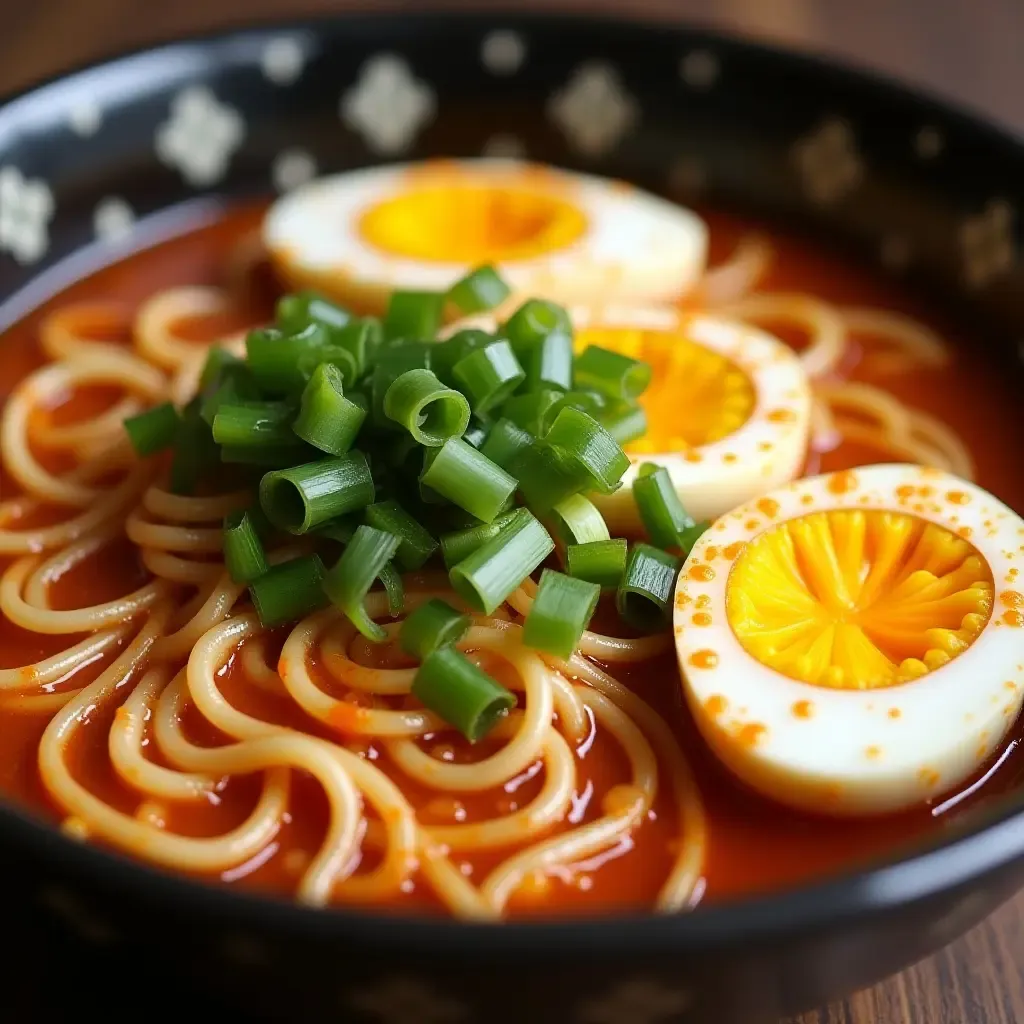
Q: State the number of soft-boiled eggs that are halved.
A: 3